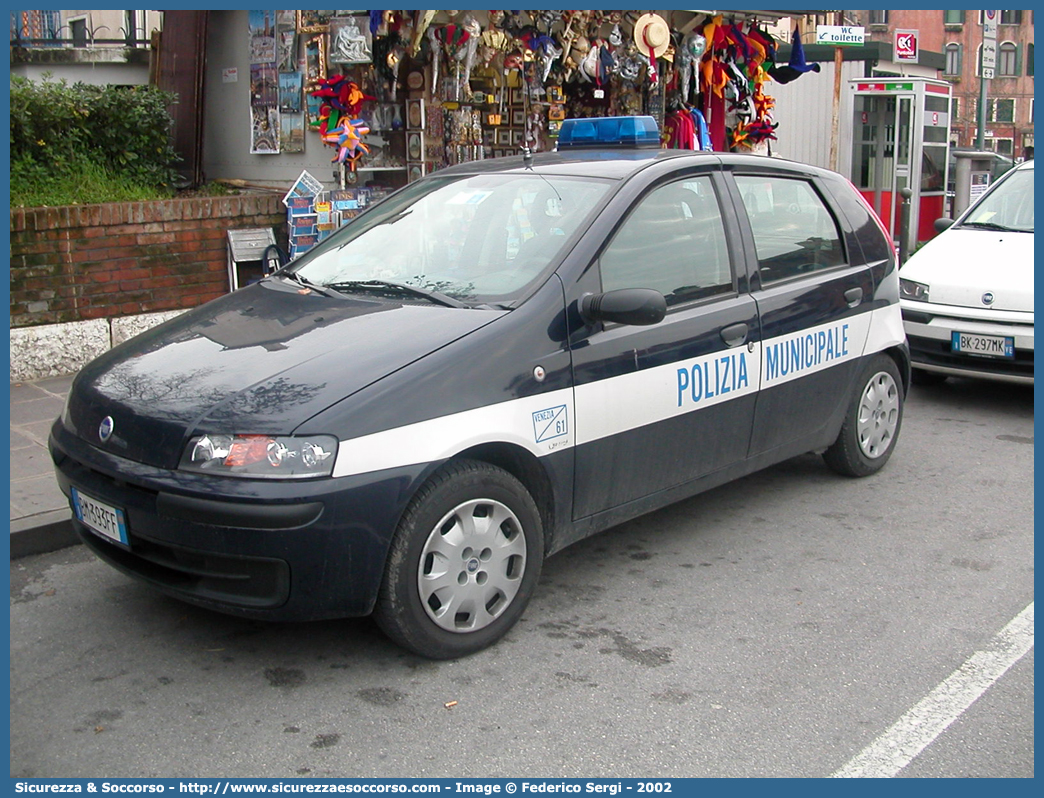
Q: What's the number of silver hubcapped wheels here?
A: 2